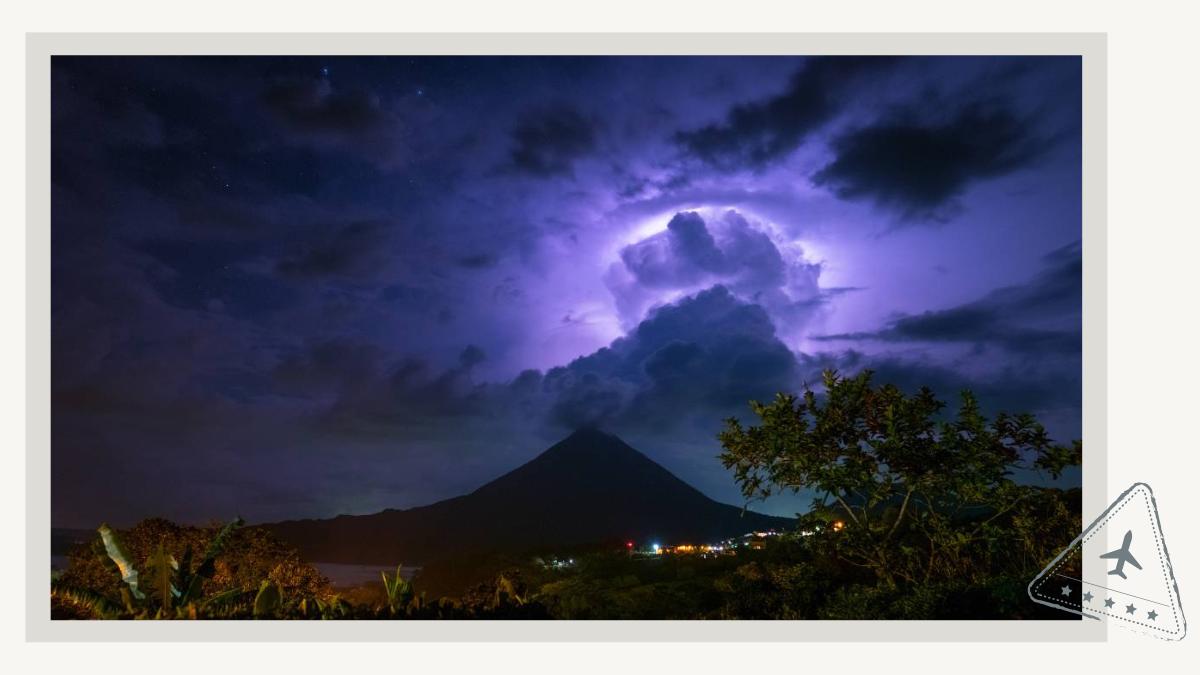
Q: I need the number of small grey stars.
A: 5